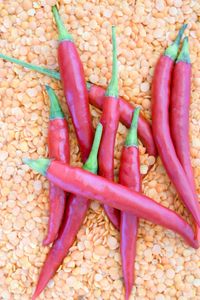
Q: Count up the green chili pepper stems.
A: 9